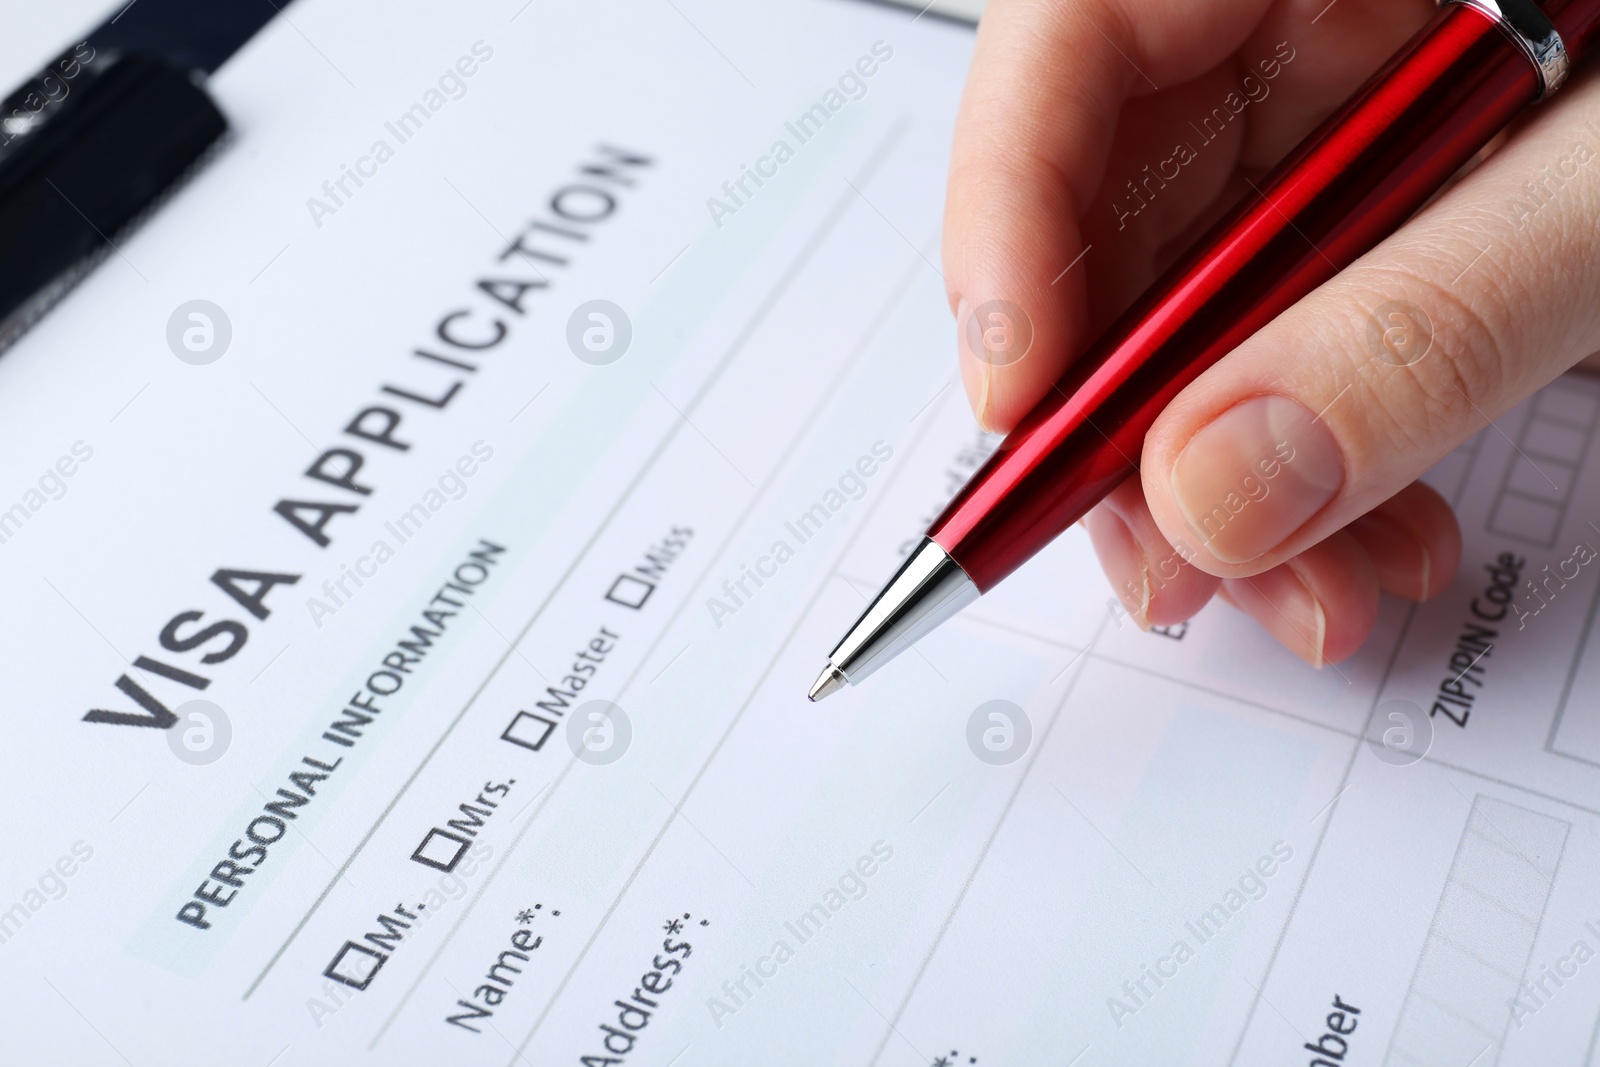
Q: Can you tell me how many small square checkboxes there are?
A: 4